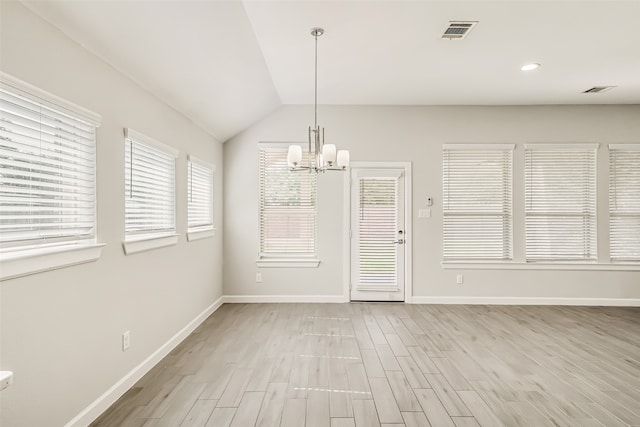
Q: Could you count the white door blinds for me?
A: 1